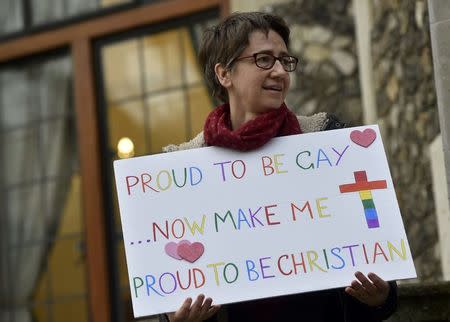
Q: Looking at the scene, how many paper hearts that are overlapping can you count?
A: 2